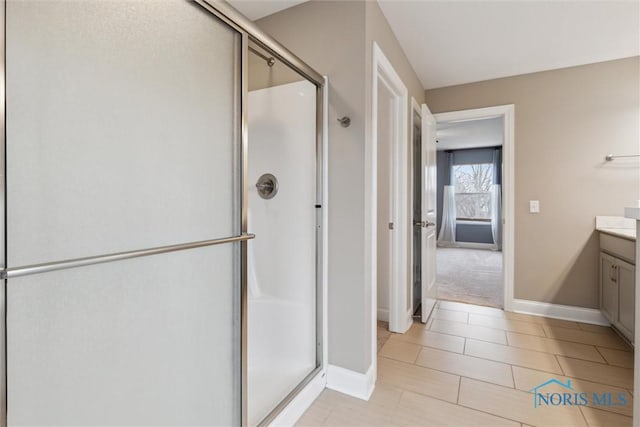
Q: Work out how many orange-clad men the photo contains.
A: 0